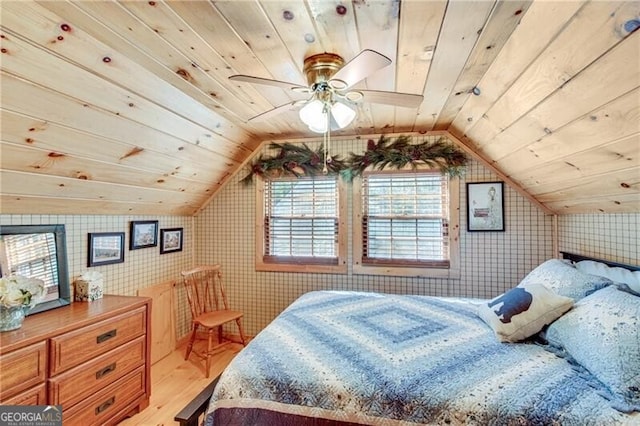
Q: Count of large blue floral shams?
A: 2